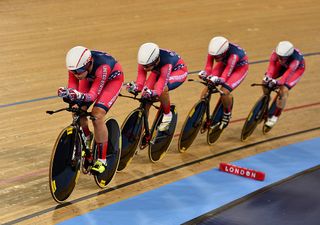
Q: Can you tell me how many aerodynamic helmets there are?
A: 4